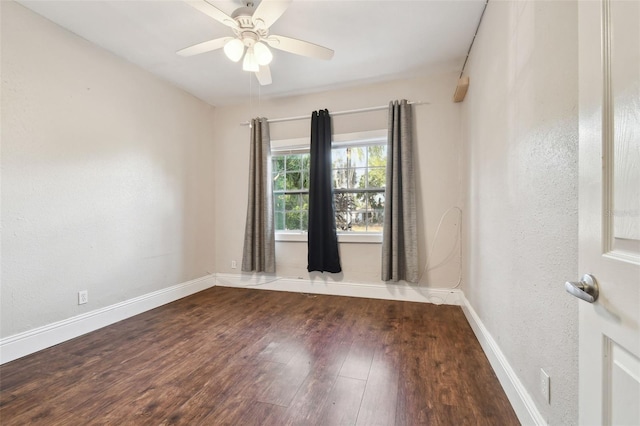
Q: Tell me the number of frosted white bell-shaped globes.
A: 3